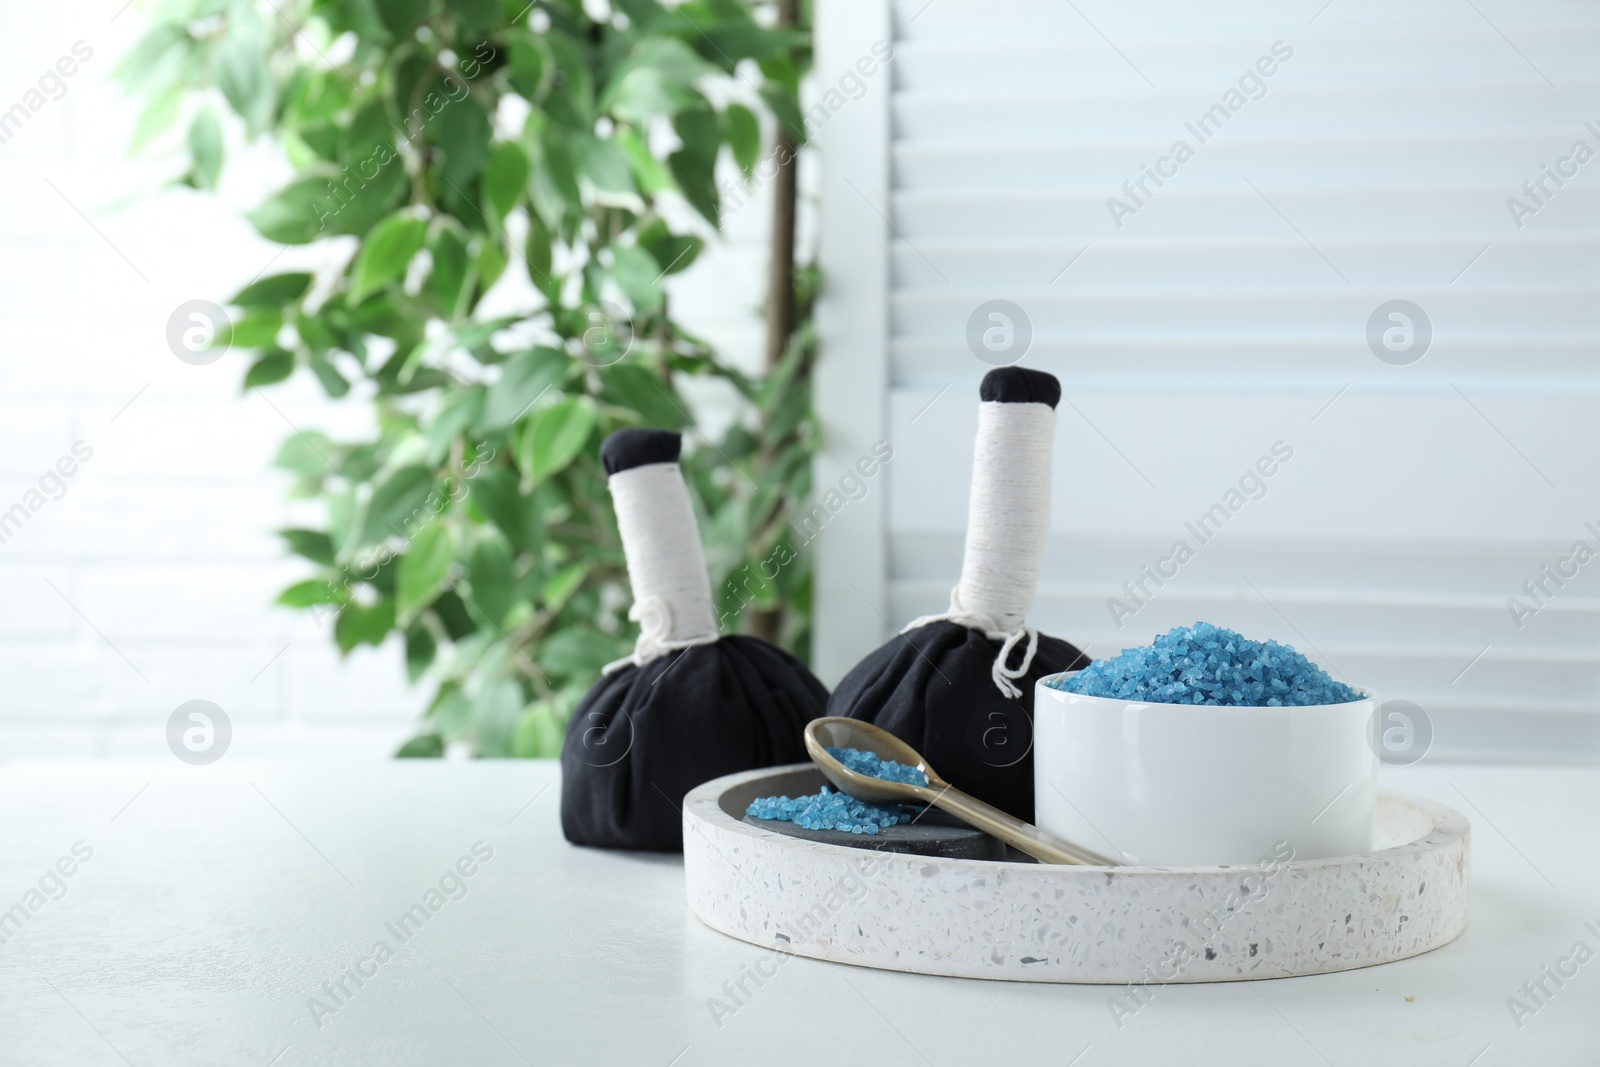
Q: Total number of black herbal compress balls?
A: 2